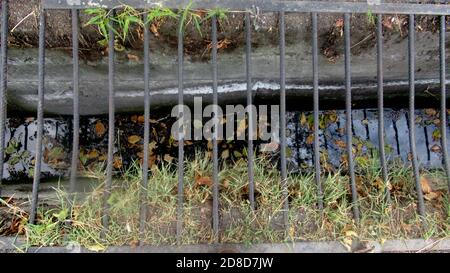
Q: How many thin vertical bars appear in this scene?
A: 14